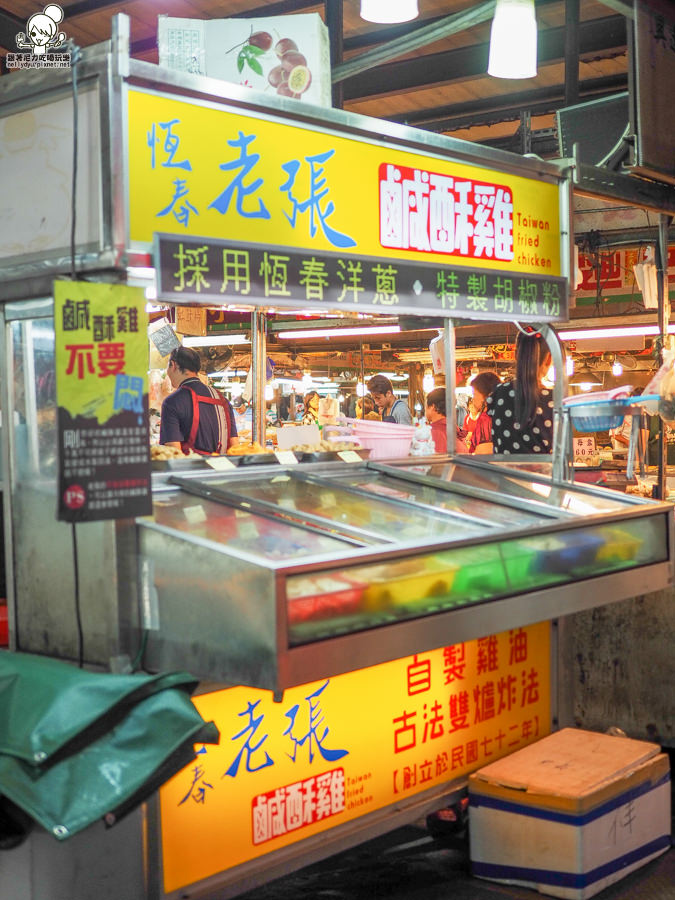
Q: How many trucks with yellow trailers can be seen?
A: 0